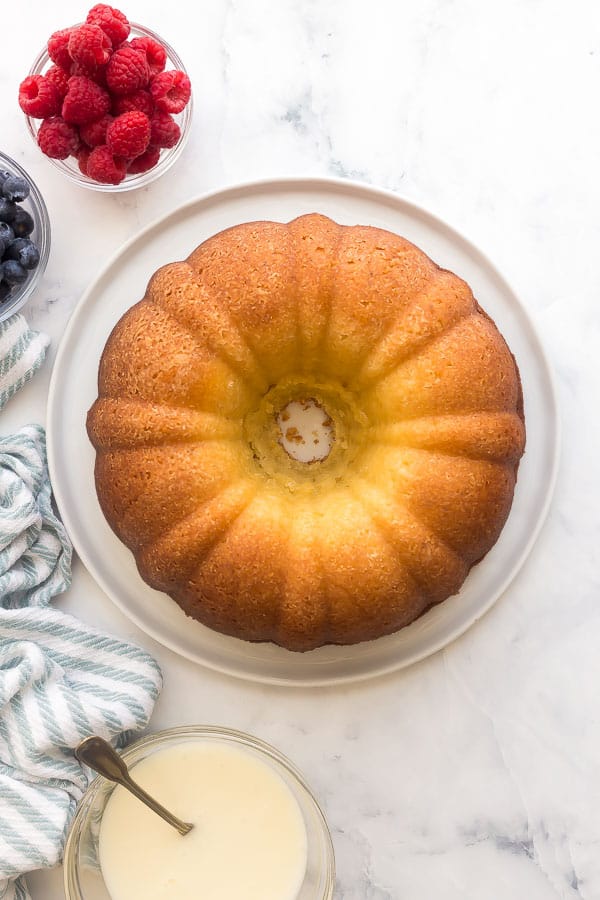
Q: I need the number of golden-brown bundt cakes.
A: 1